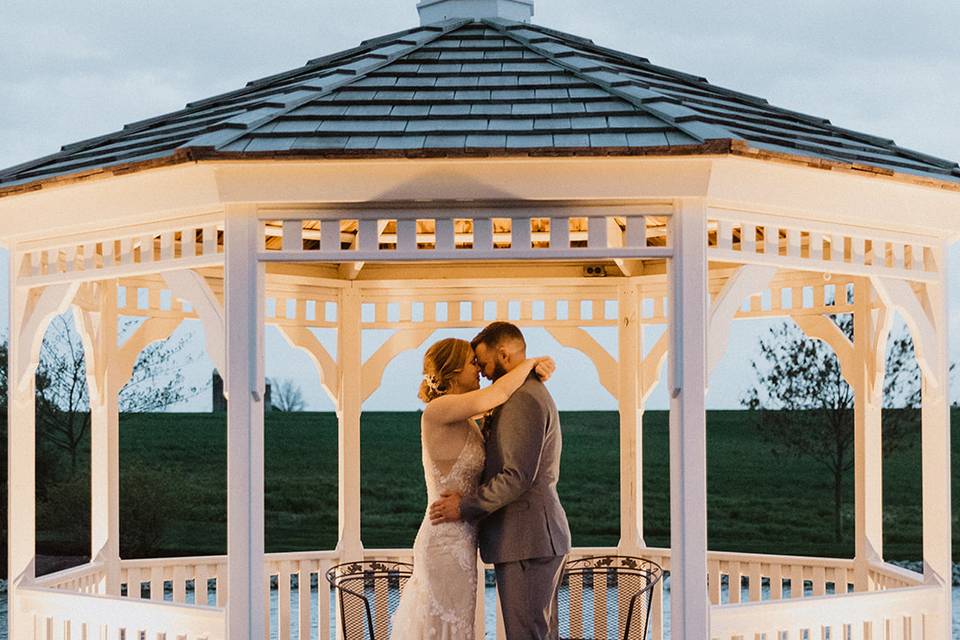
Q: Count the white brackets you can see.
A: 12